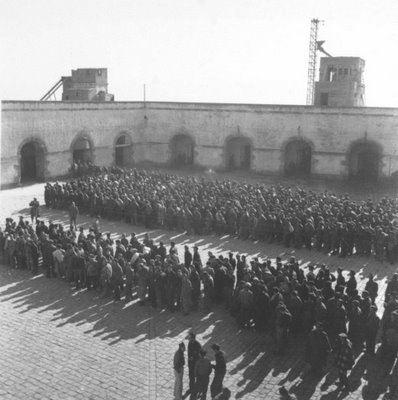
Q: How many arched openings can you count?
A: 7